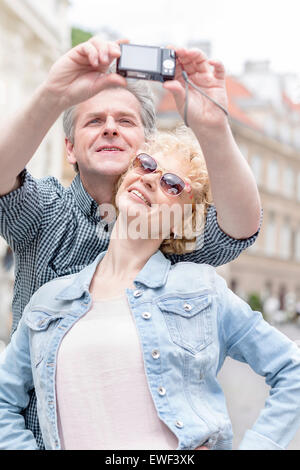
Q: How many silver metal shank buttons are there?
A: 6